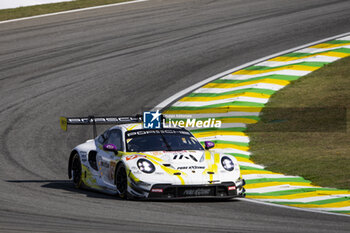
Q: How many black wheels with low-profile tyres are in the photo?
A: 2